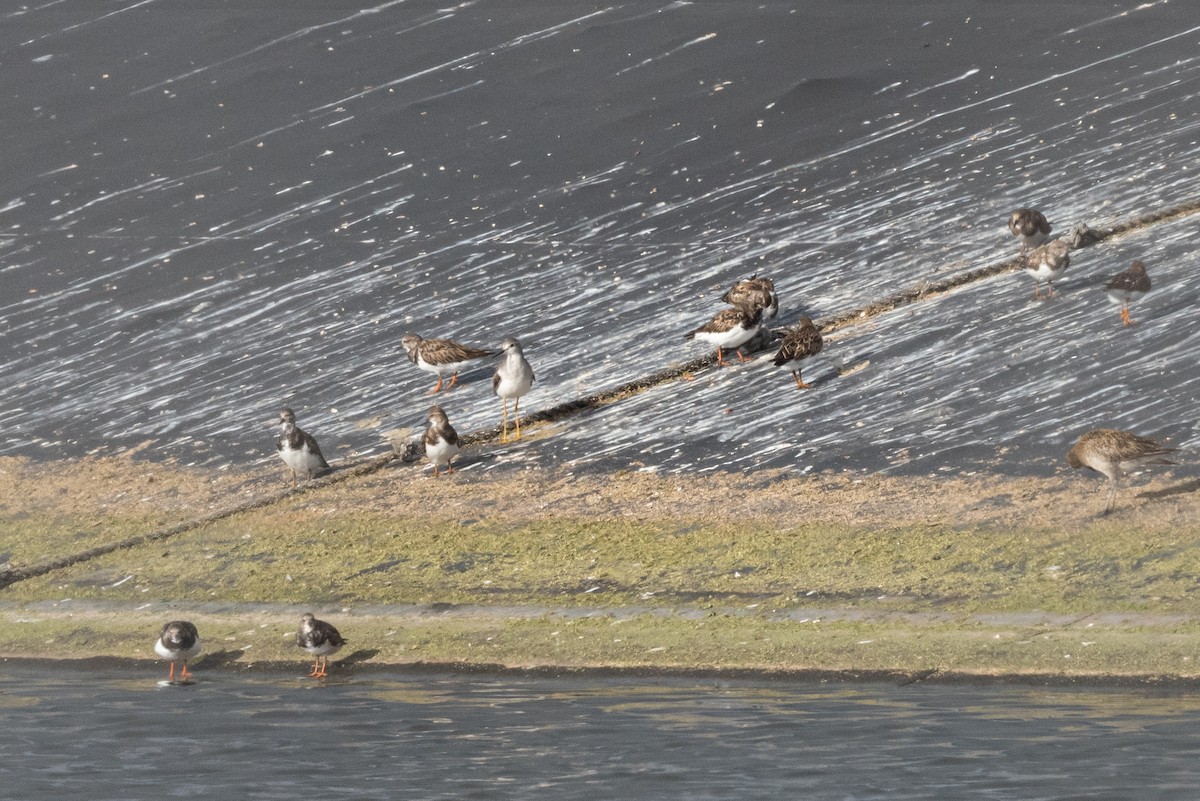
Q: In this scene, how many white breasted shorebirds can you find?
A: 12